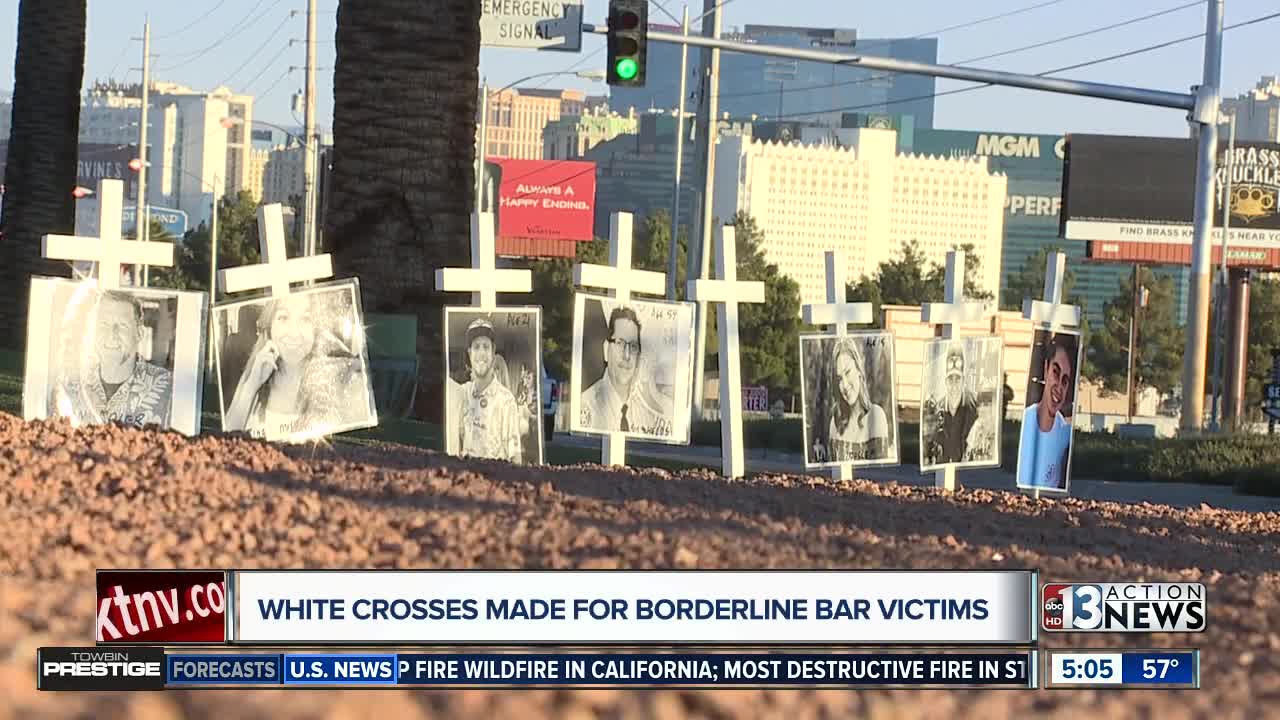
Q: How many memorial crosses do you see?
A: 8